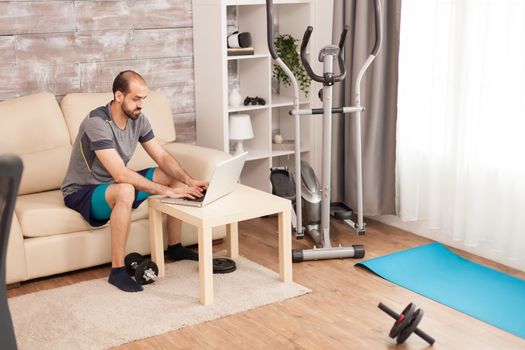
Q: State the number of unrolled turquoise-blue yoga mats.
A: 1